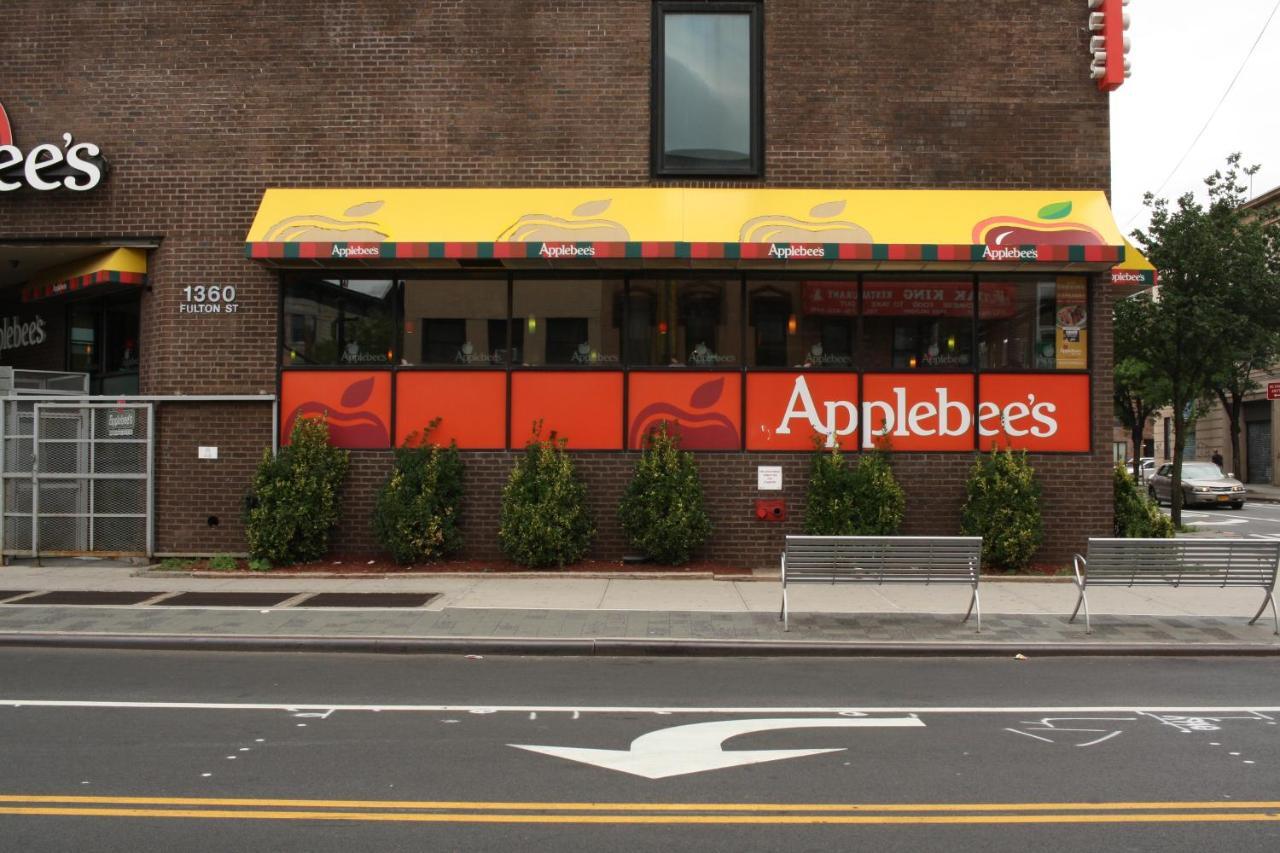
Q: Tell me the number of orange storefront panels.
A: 7